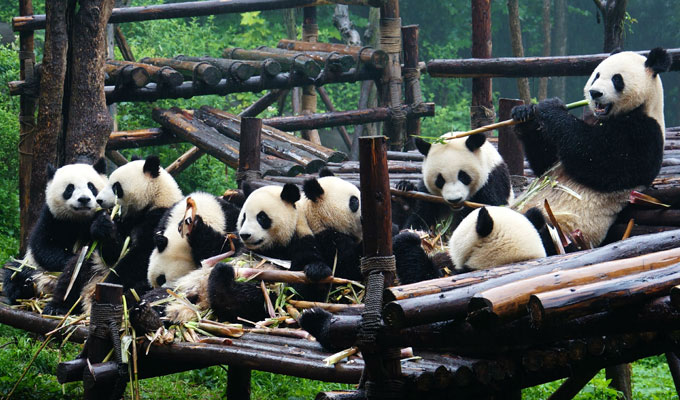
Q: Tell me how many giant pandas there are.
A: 8